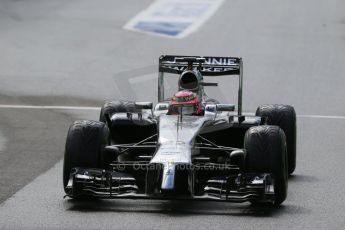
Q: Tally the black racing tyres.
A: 4